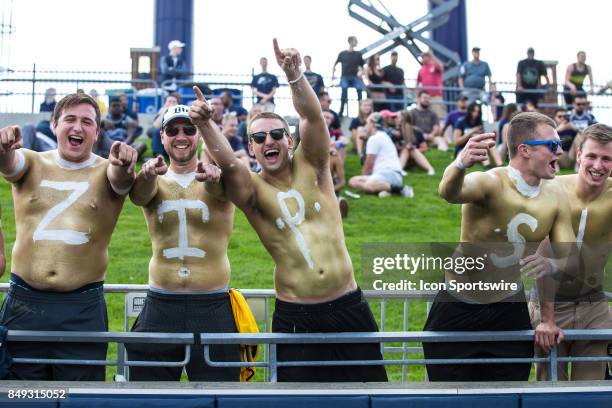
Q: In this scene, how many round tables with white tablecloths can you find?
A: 0